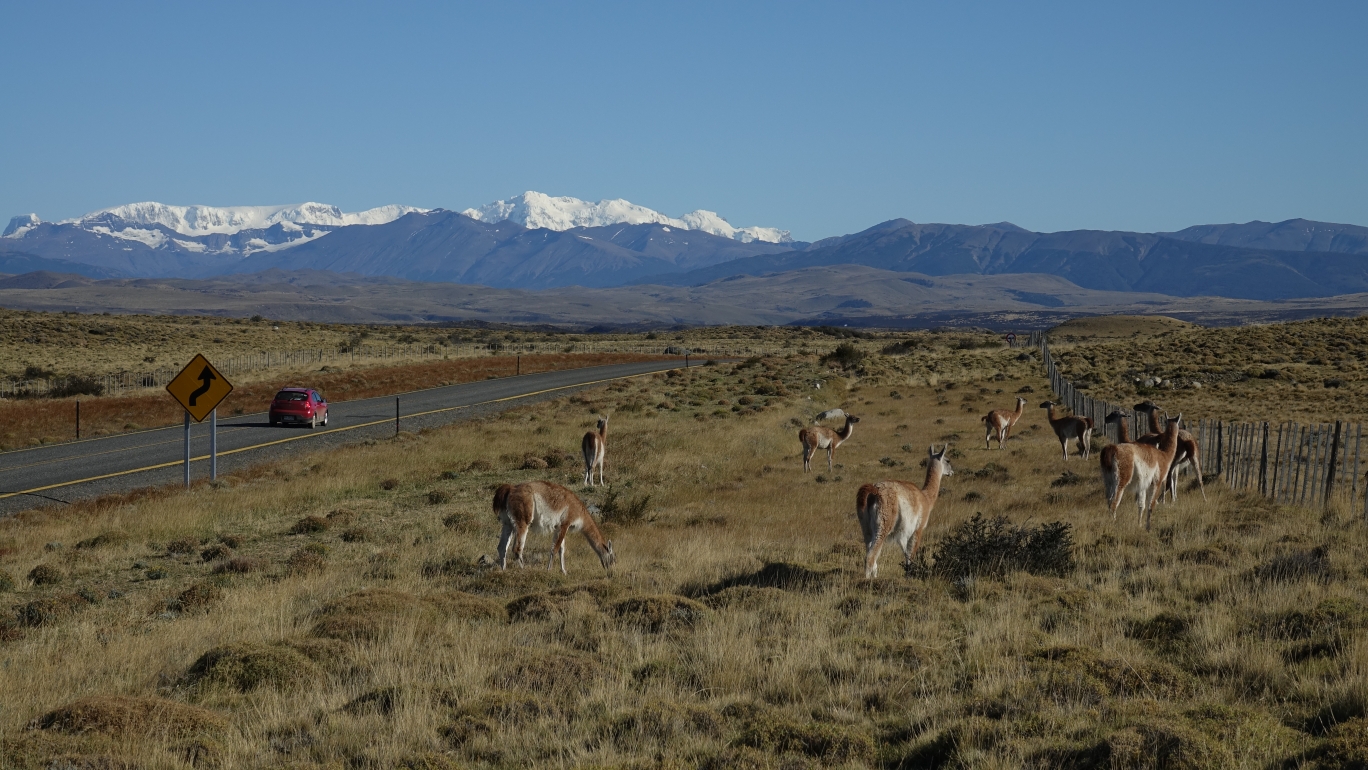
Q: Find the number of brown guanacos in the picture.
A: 9